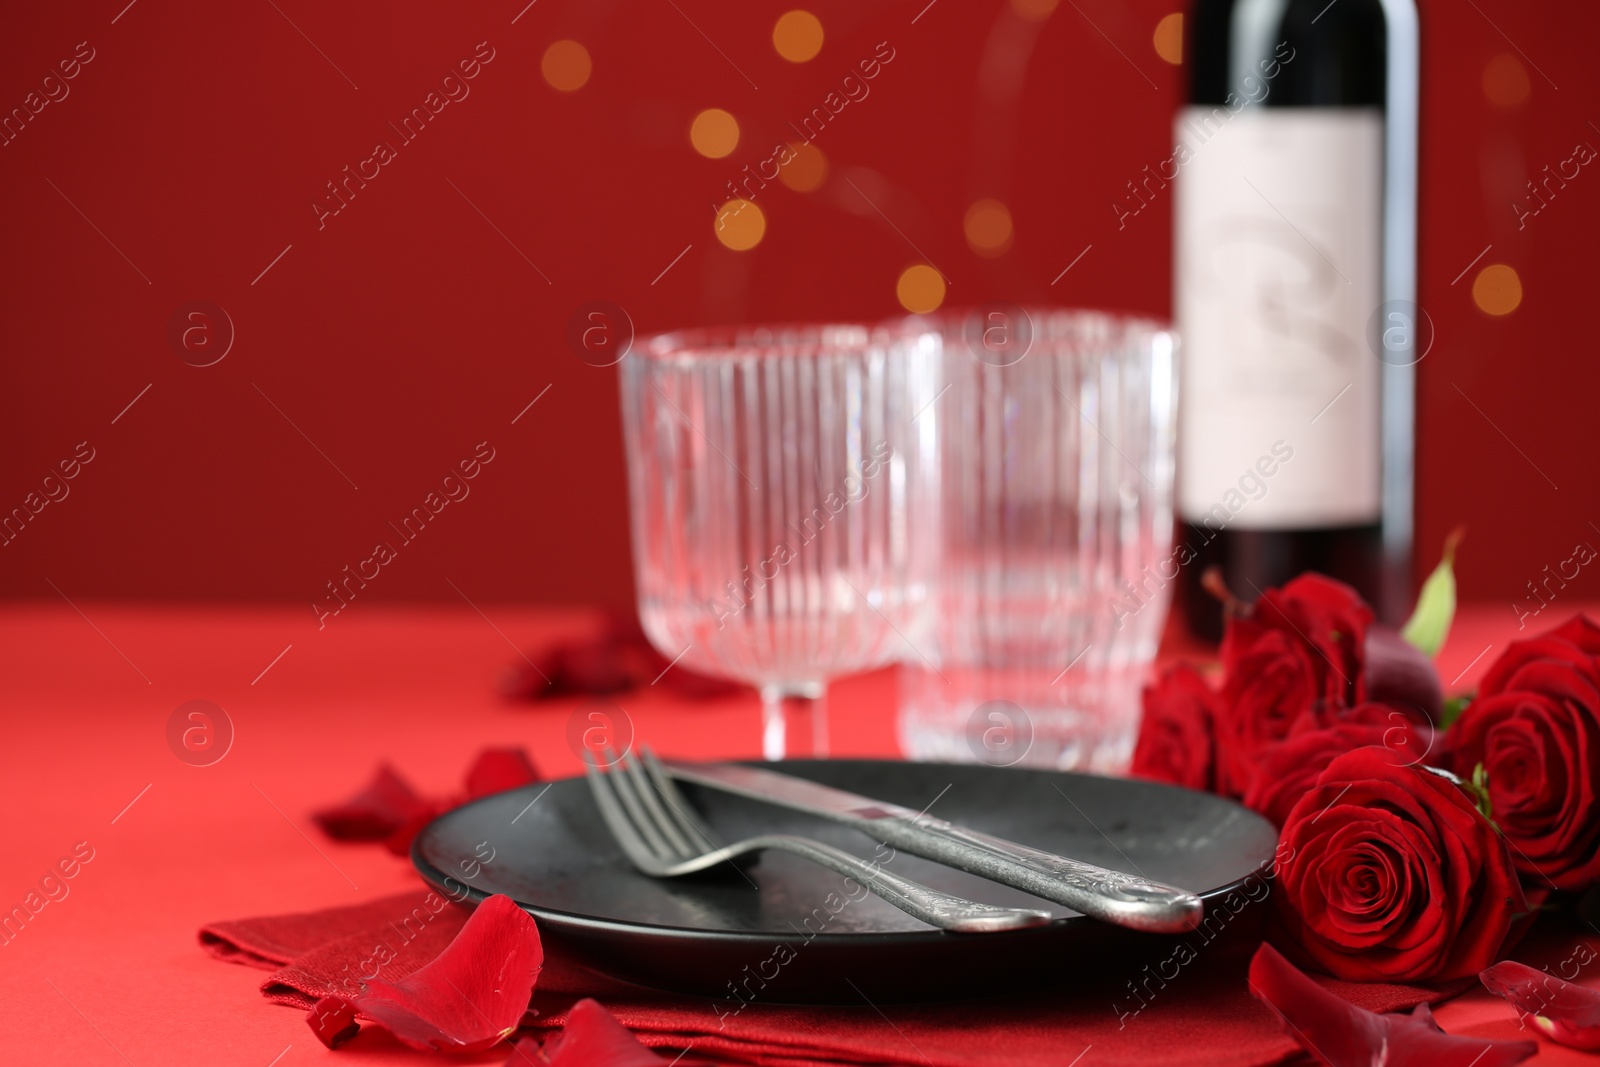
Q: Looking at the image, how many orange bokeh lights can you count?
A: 11